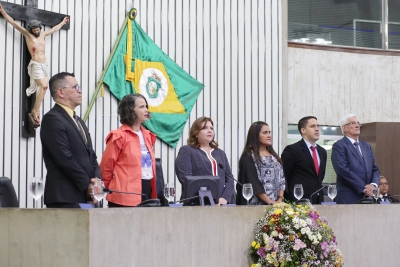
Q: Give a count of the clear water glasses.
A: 7